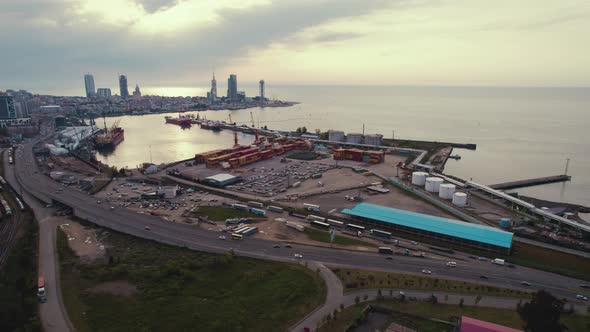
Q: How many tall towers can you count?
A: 5